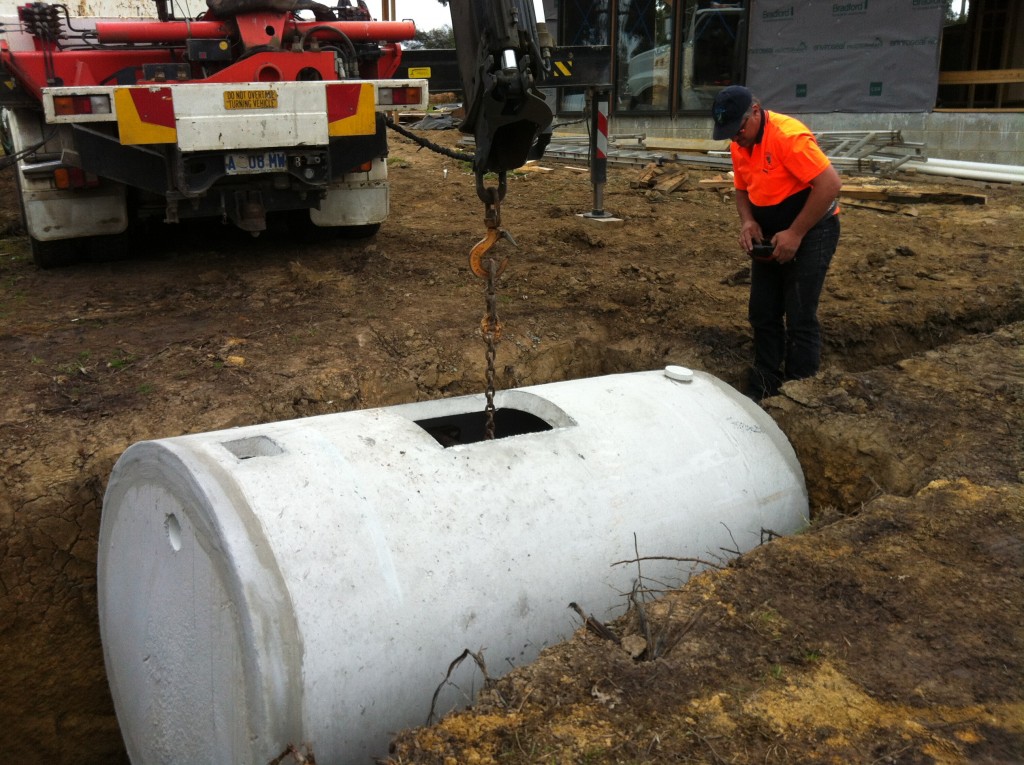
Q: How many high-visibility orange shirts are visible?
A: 1